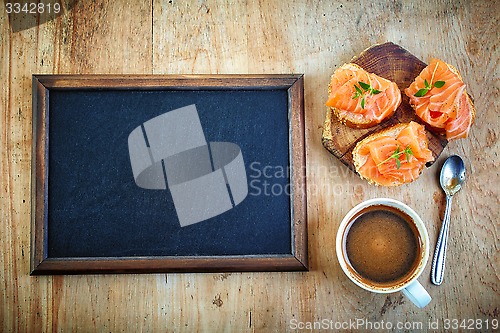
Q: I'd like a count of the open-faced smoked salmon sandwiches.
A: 3